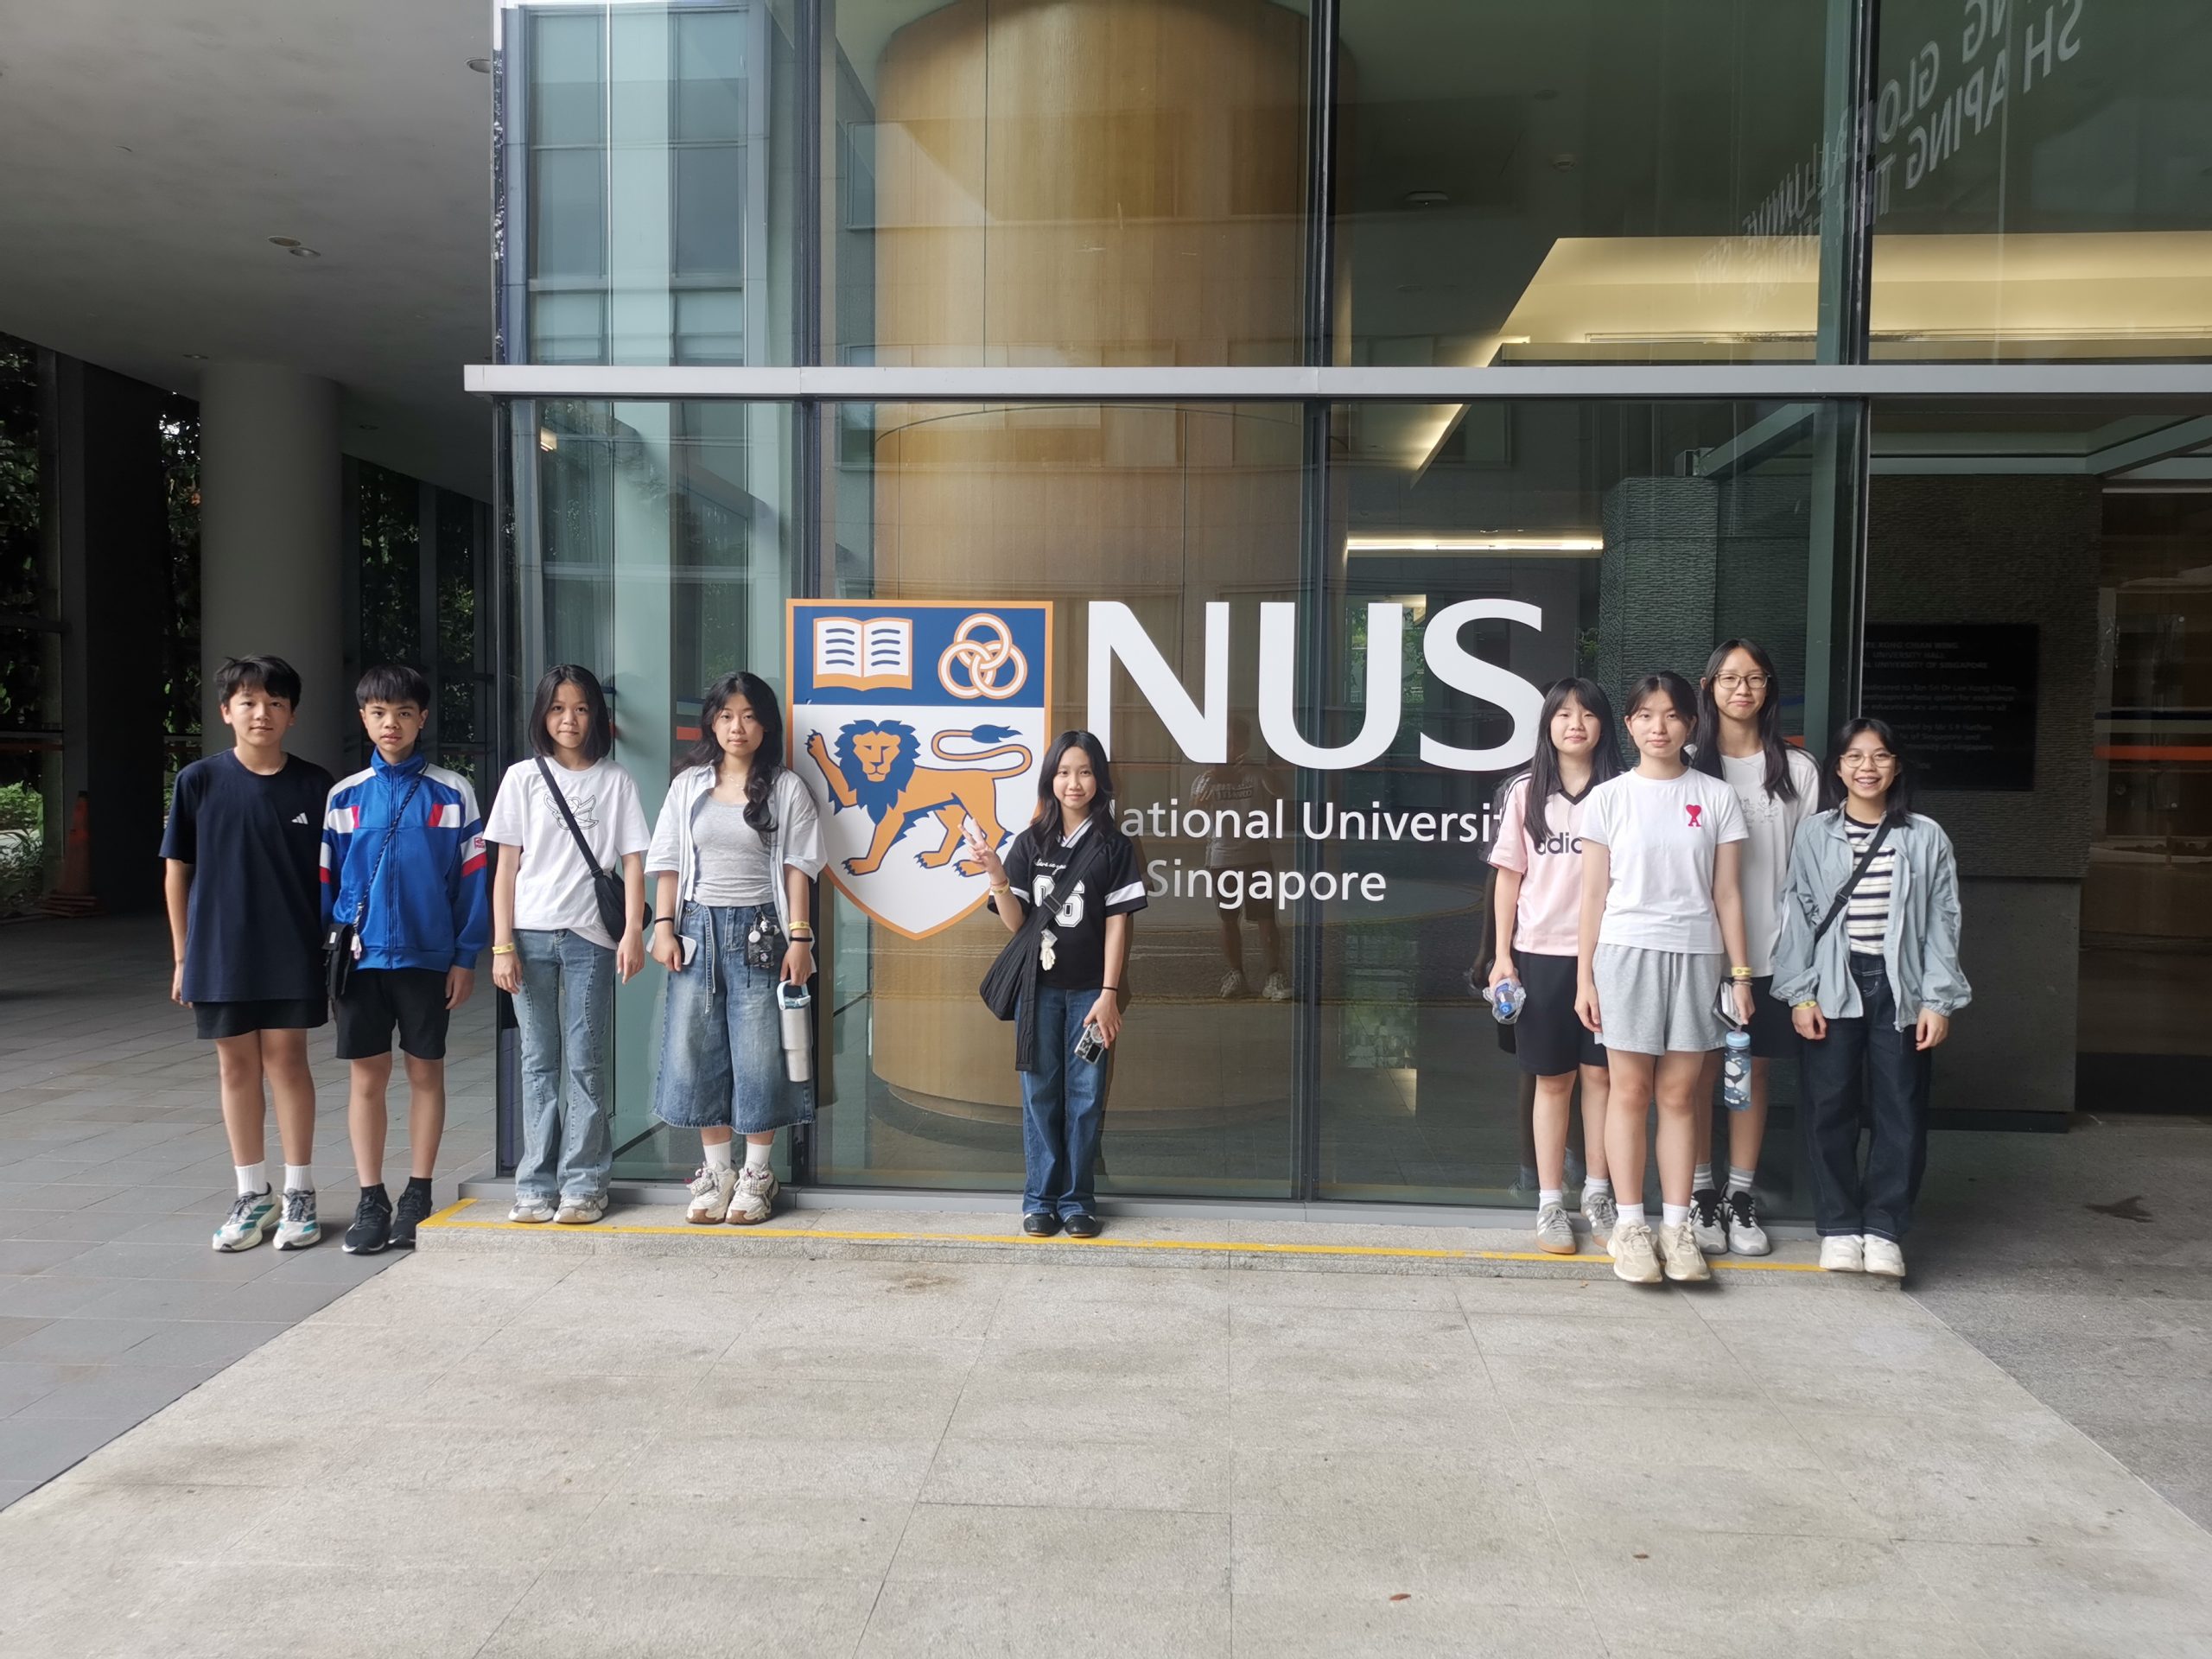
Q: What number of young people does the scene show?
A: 9